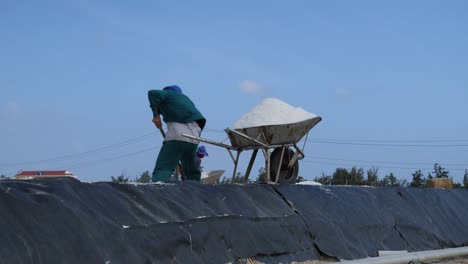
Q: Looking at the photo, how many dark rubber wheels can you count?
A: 1